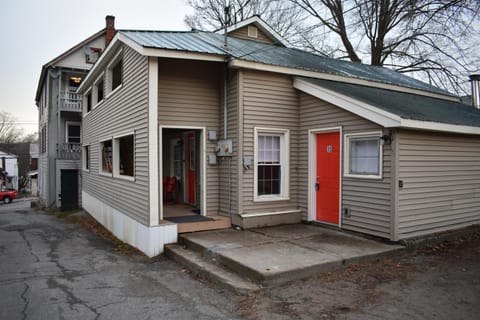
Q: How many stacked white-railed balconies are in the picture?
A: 2